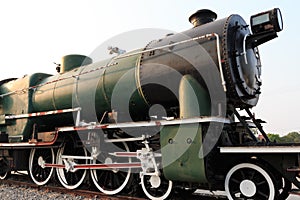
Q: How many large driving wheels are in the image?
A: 3